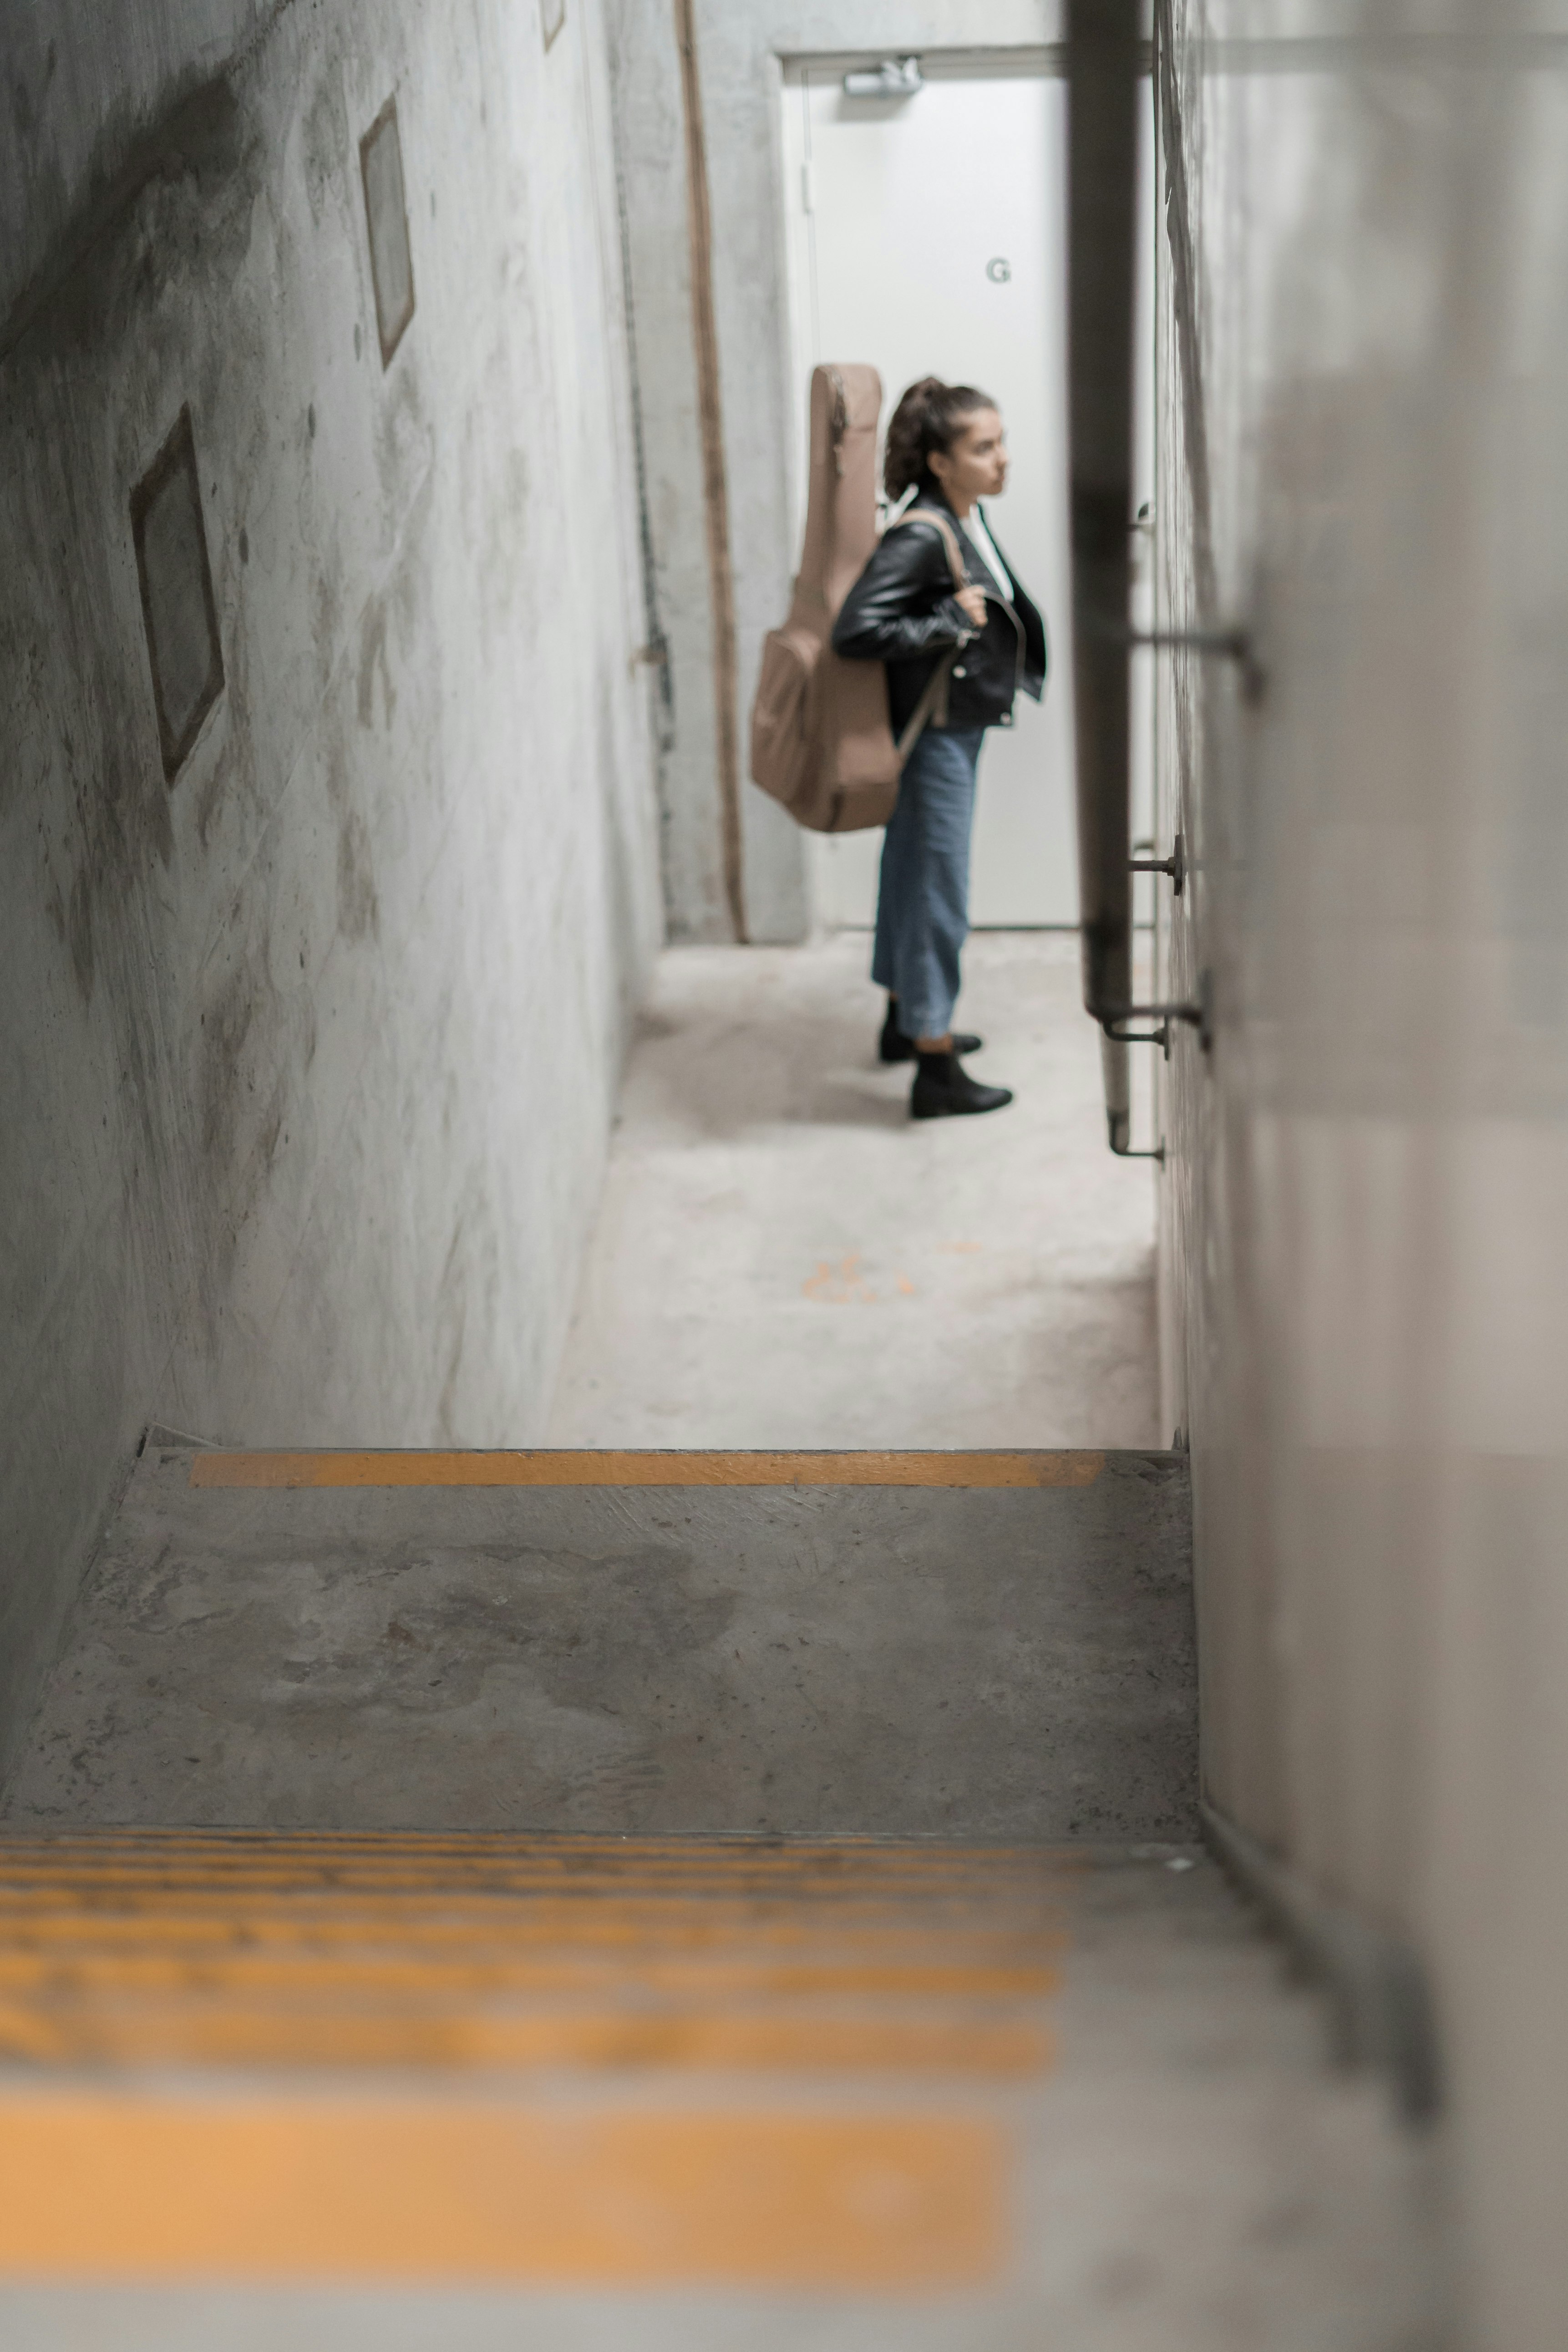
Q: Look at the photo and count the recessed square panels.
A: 3